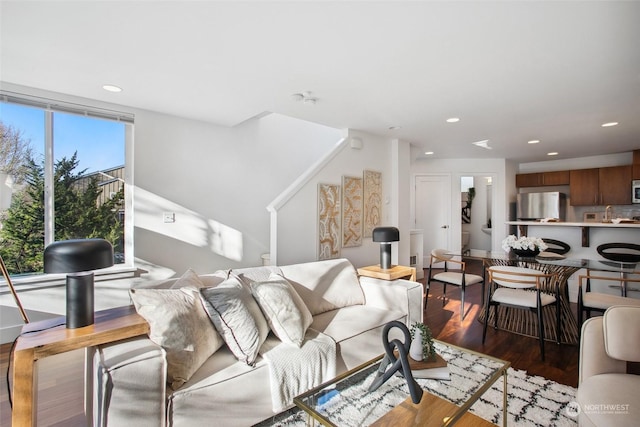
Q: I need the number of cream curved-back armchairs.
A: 1